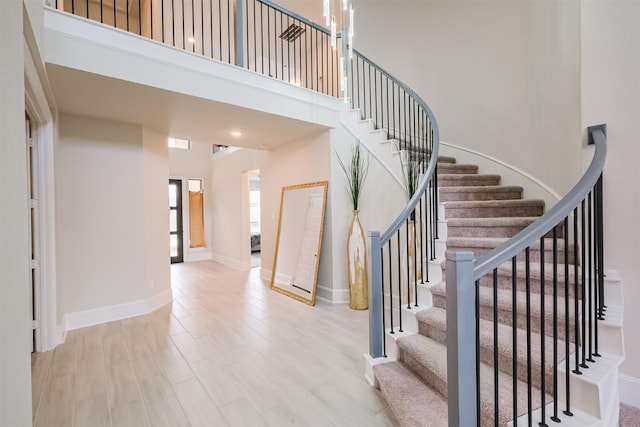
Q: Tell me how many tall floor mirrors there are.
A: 1